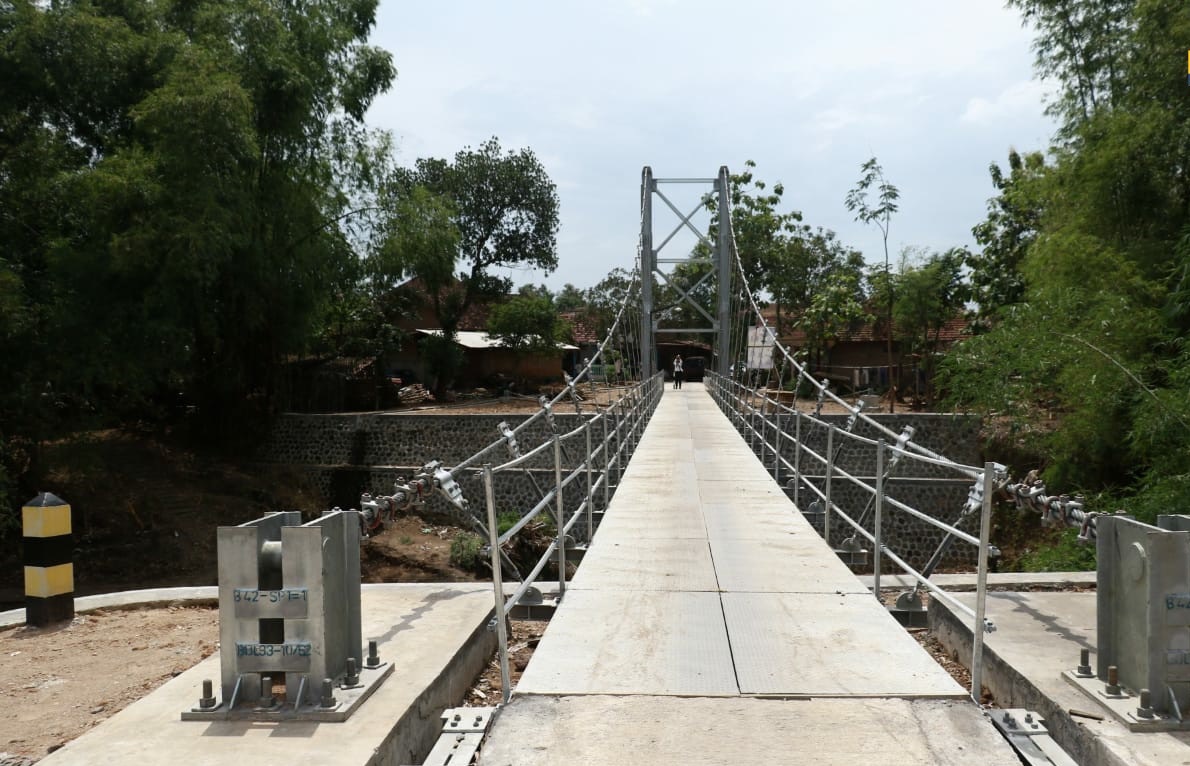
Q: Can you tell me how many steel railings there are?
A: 2